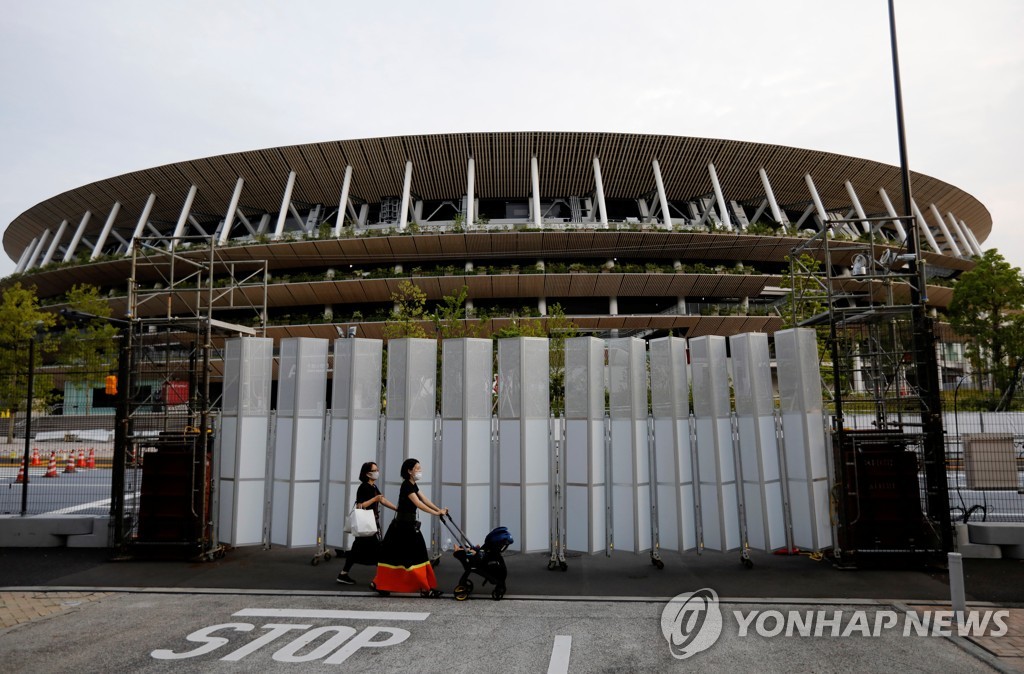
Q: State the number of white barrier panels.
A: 12